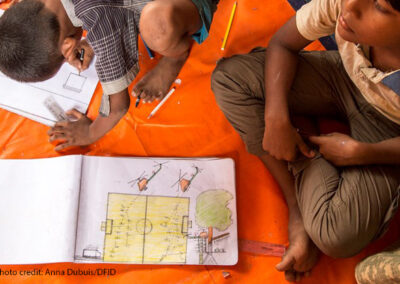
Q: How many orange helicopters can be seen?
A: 2